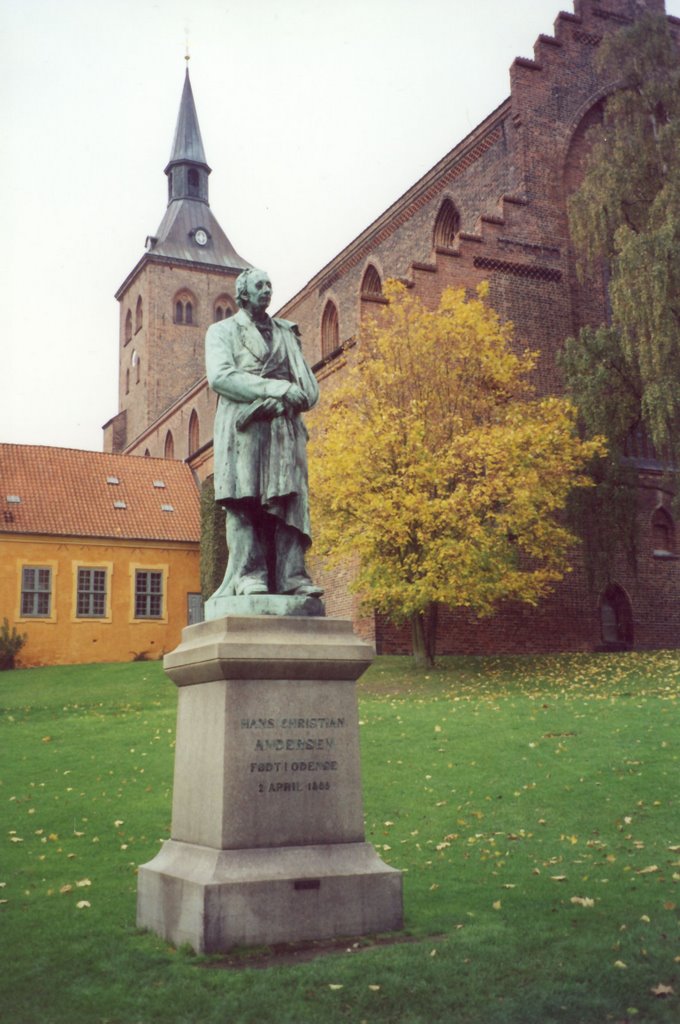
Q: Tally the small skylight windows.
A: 5